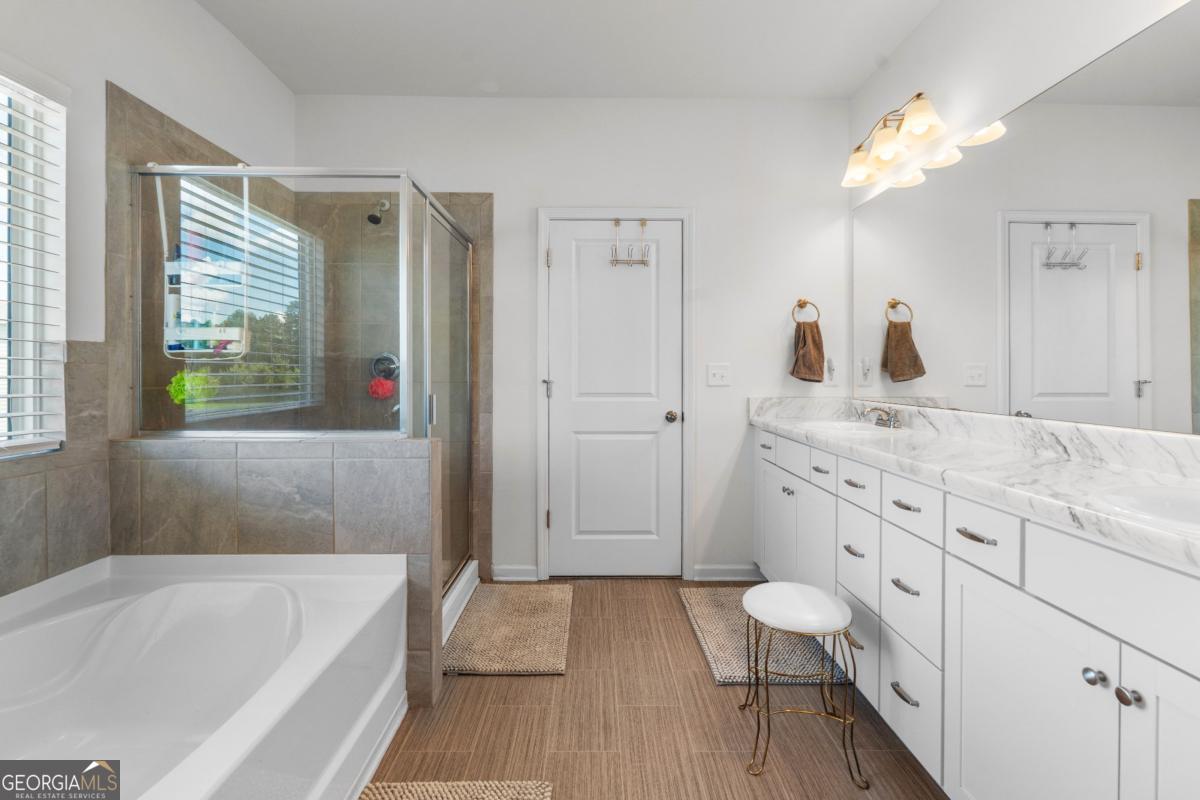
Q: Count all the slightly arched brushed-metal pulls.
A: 9